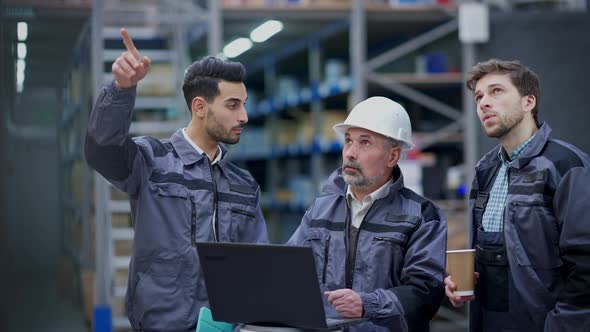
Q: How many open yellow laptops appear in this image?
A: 0